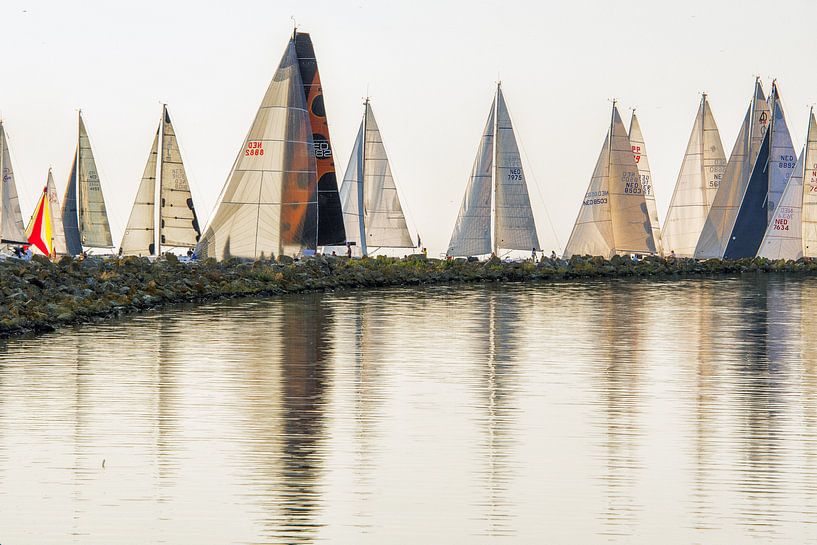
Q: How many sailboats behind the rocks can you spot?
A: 13